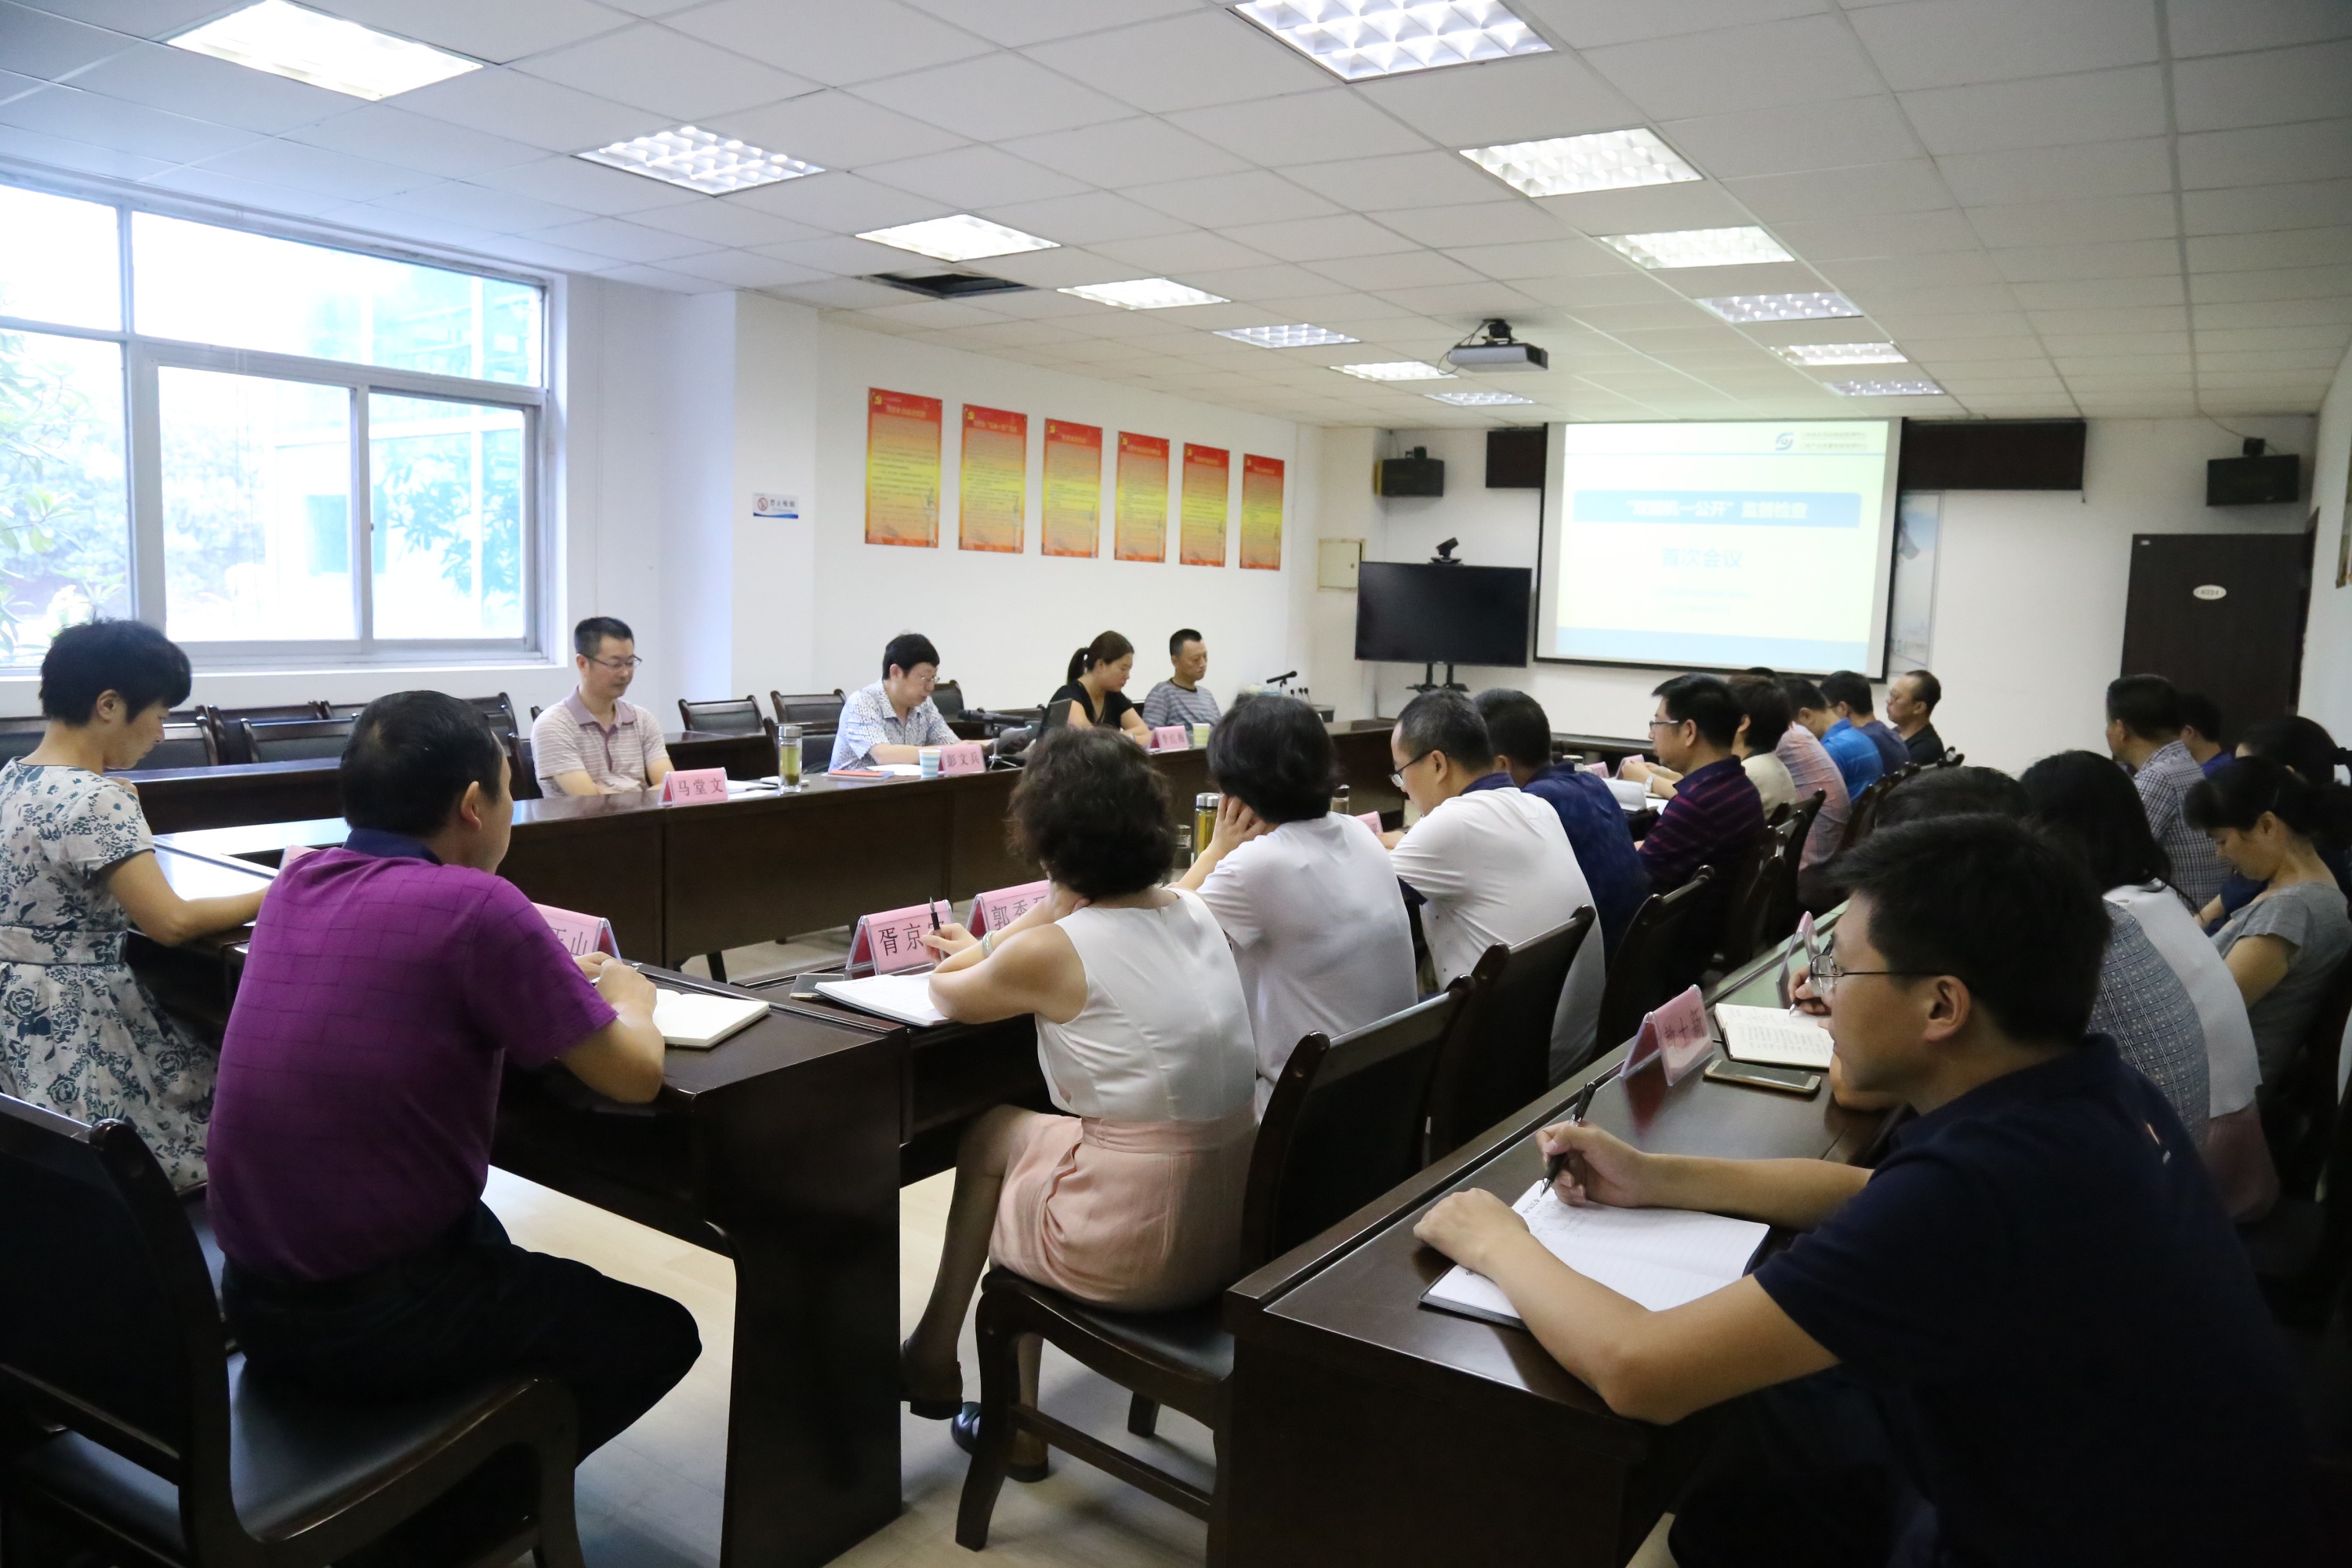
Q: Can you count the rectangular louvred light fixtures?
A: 13